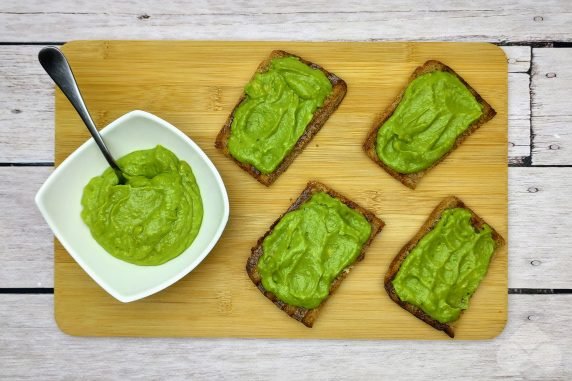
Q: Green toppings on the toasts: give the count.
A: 4